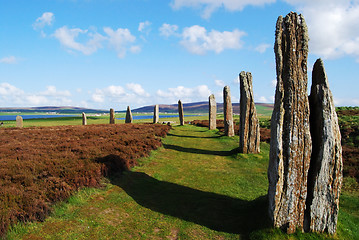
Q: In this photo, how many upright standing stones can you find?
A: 11